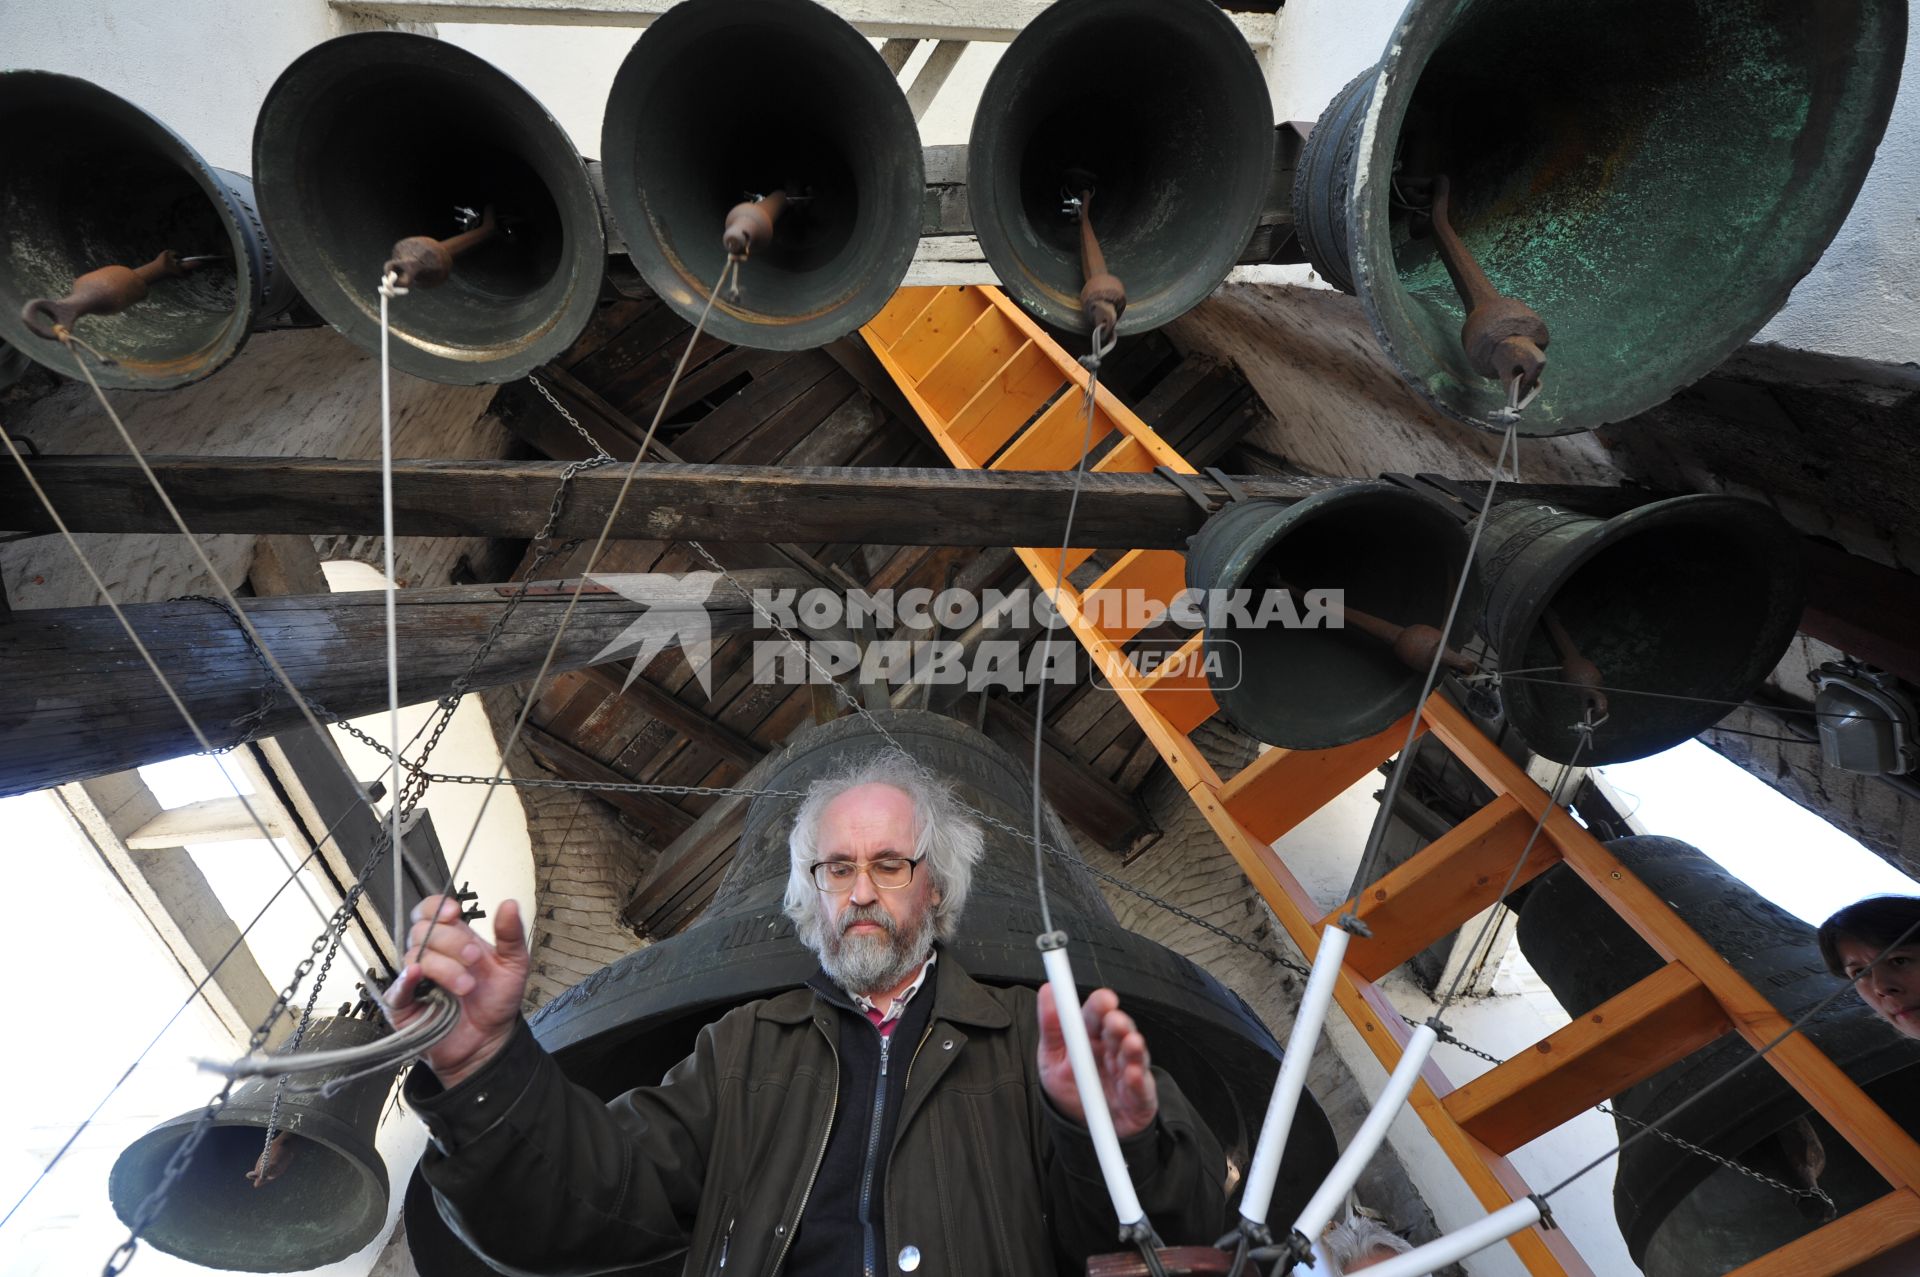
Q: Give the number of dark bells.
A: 10